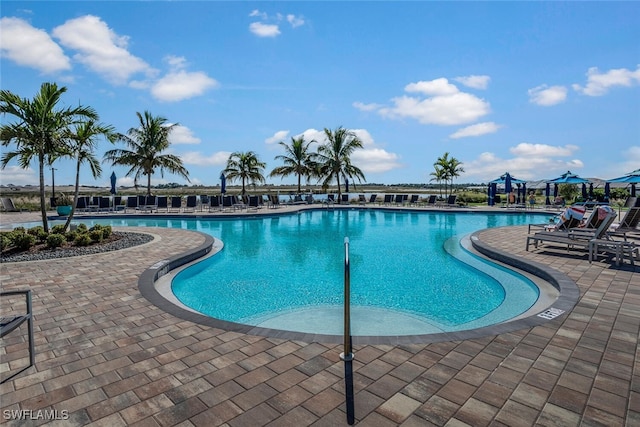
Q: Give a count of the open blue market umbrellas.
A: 3